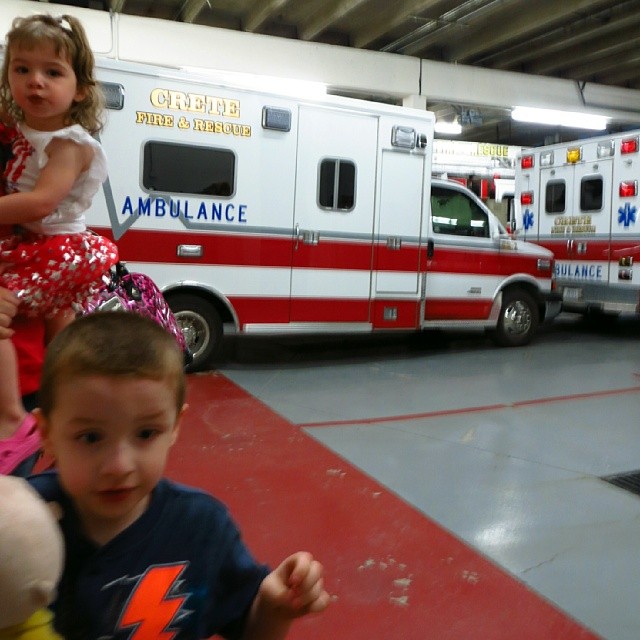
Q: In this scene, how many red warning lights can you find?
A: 4